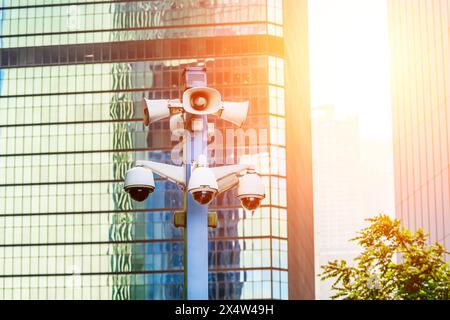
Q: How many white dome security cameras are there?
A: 3